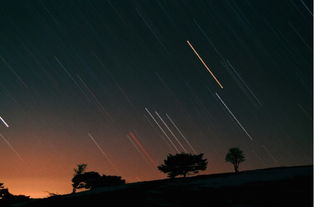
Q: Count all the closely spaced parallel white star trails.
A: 3